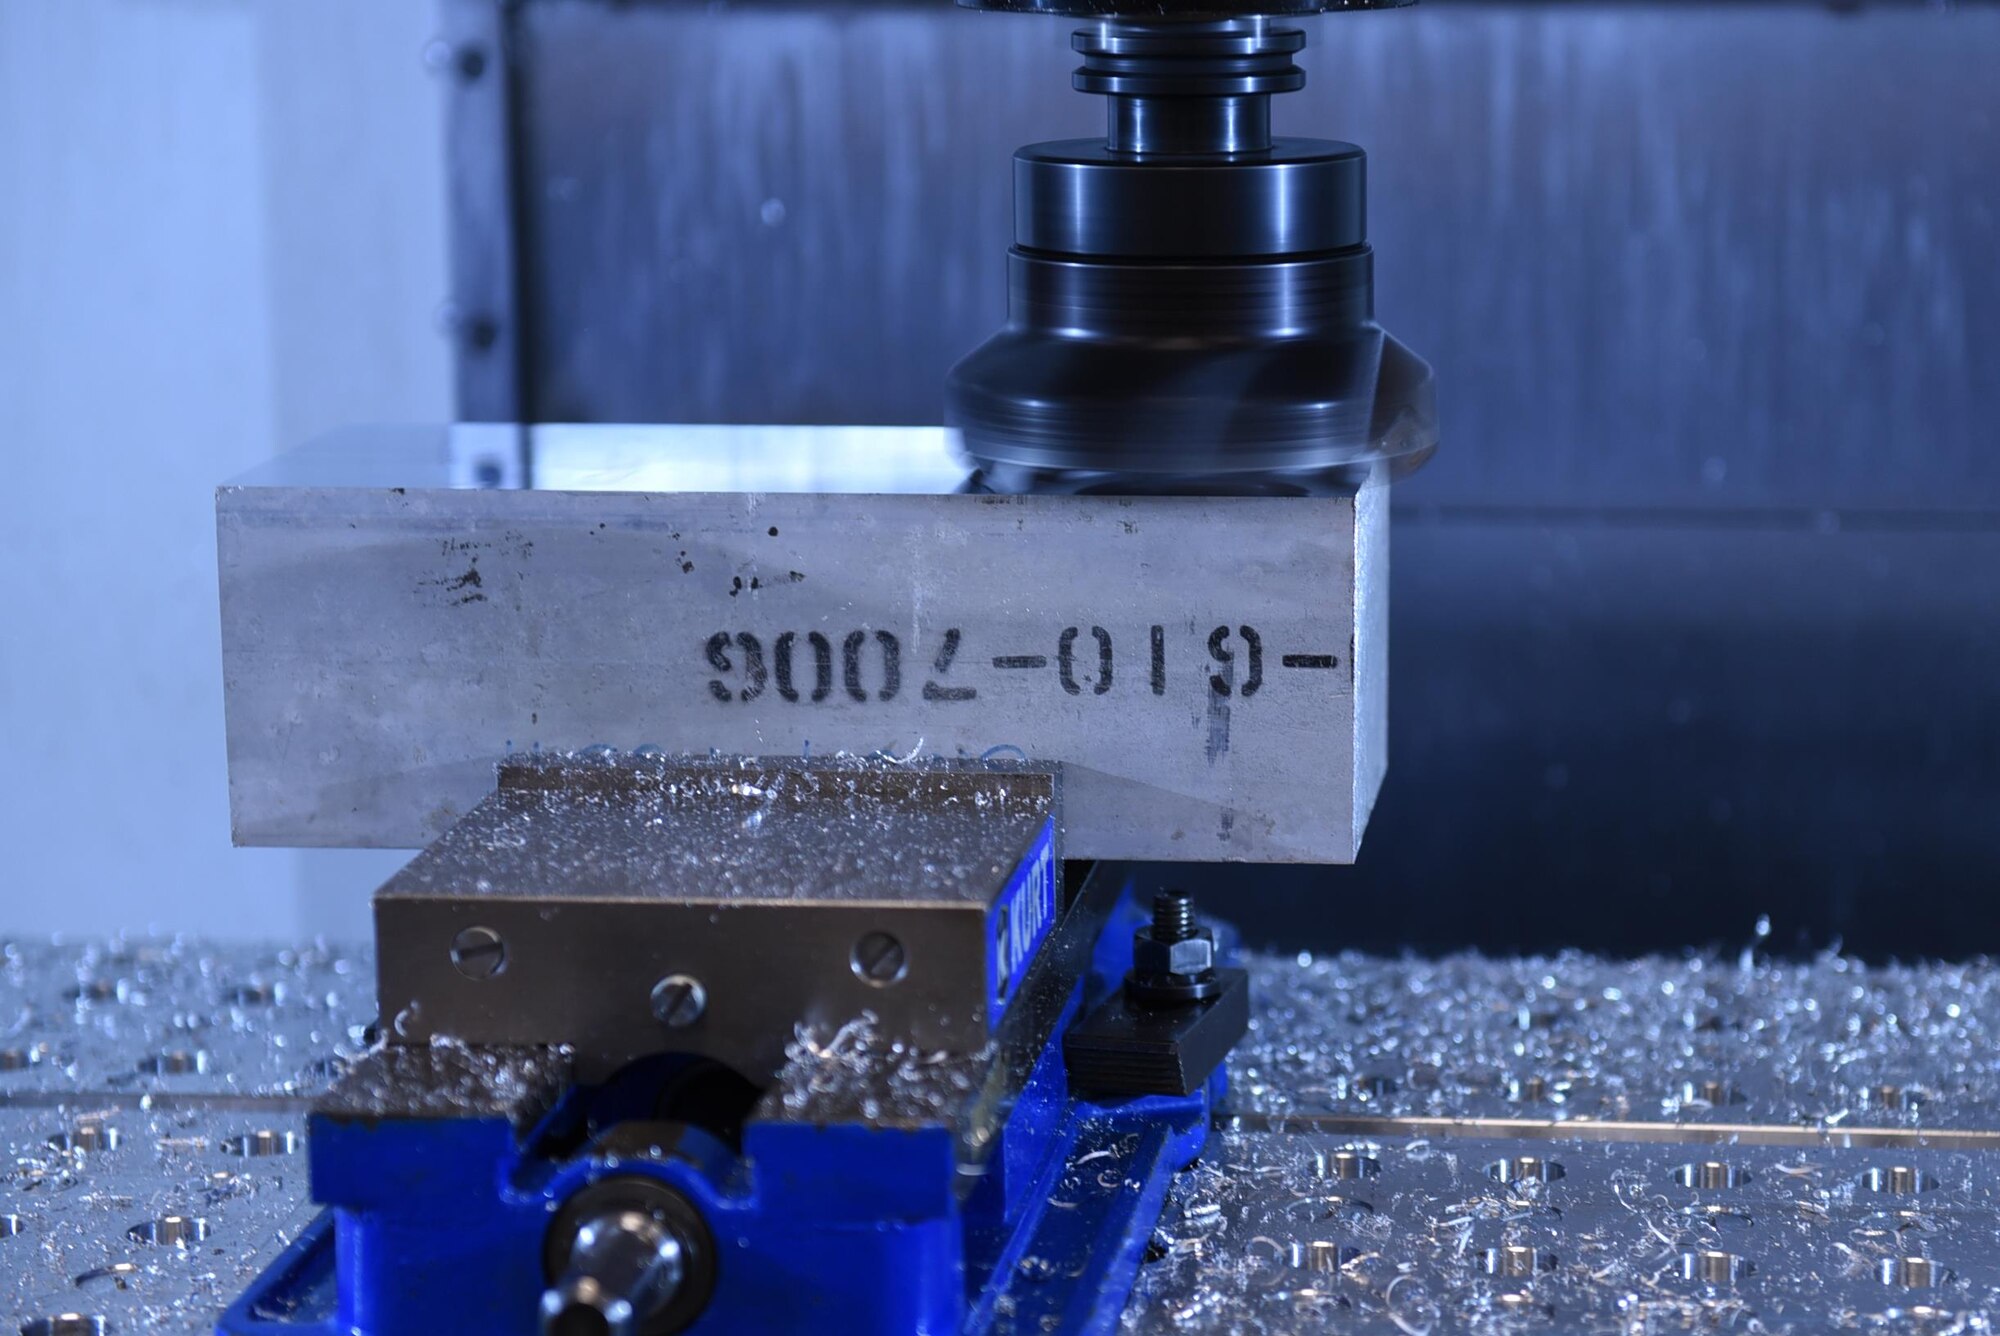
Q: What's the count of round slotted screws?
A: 3